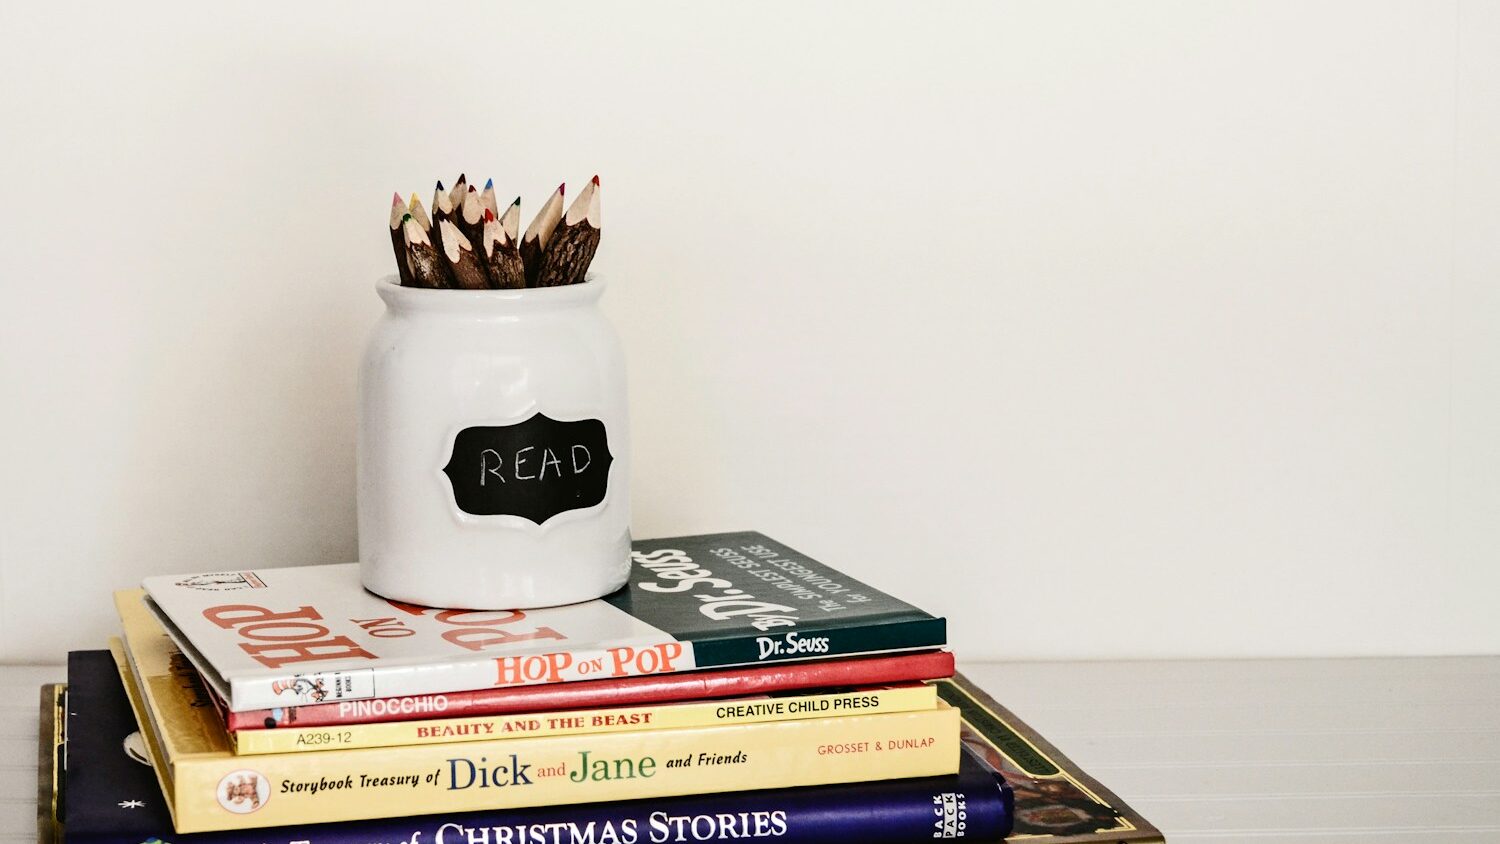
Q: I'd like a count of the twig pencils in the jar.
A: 12